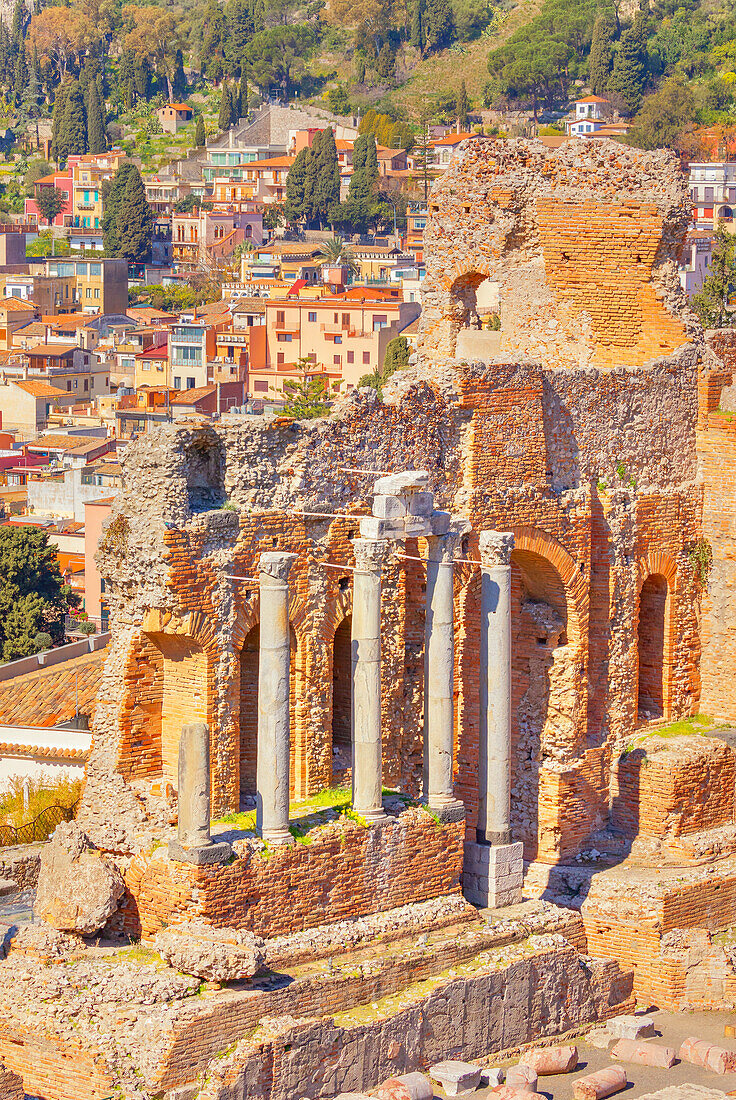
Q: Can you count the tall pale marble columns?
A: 4